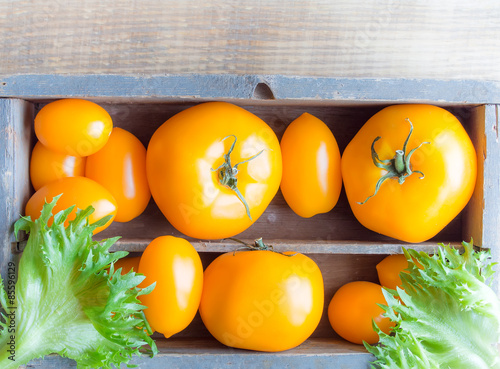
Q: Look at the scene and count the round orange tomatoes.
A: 3